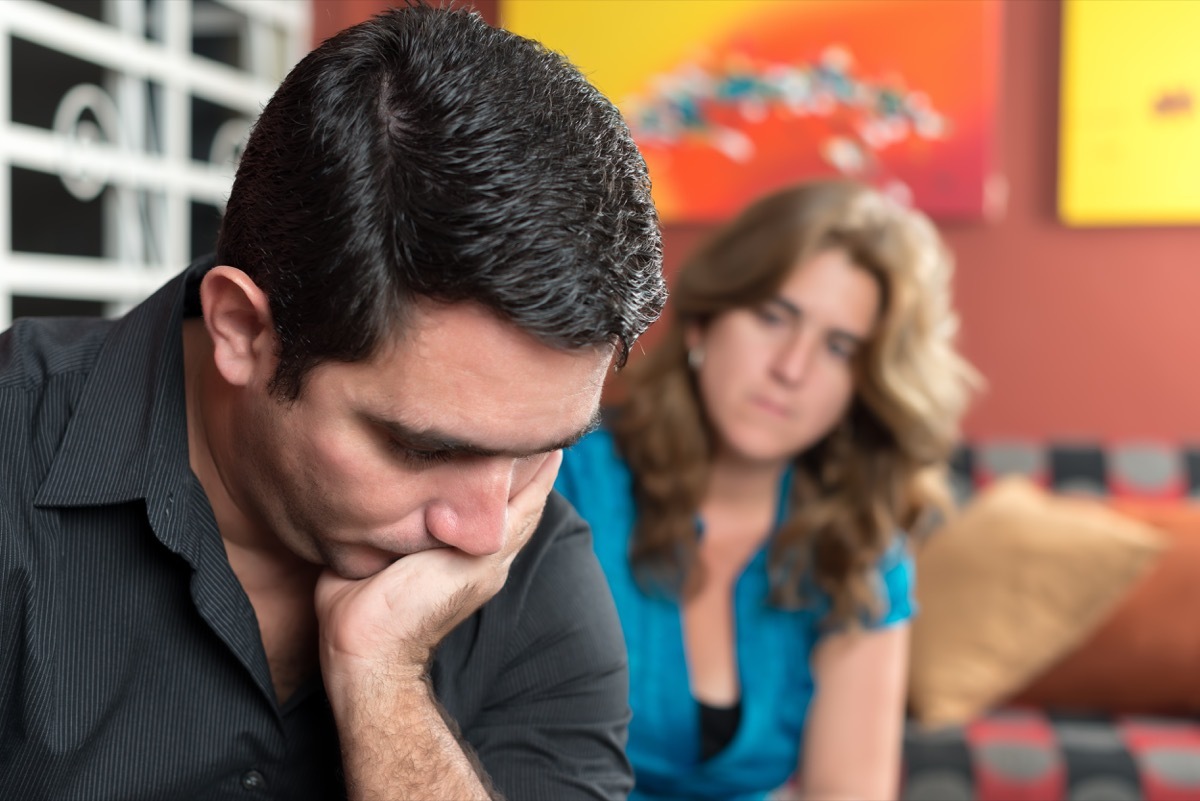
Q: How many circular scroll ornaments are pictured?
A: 2